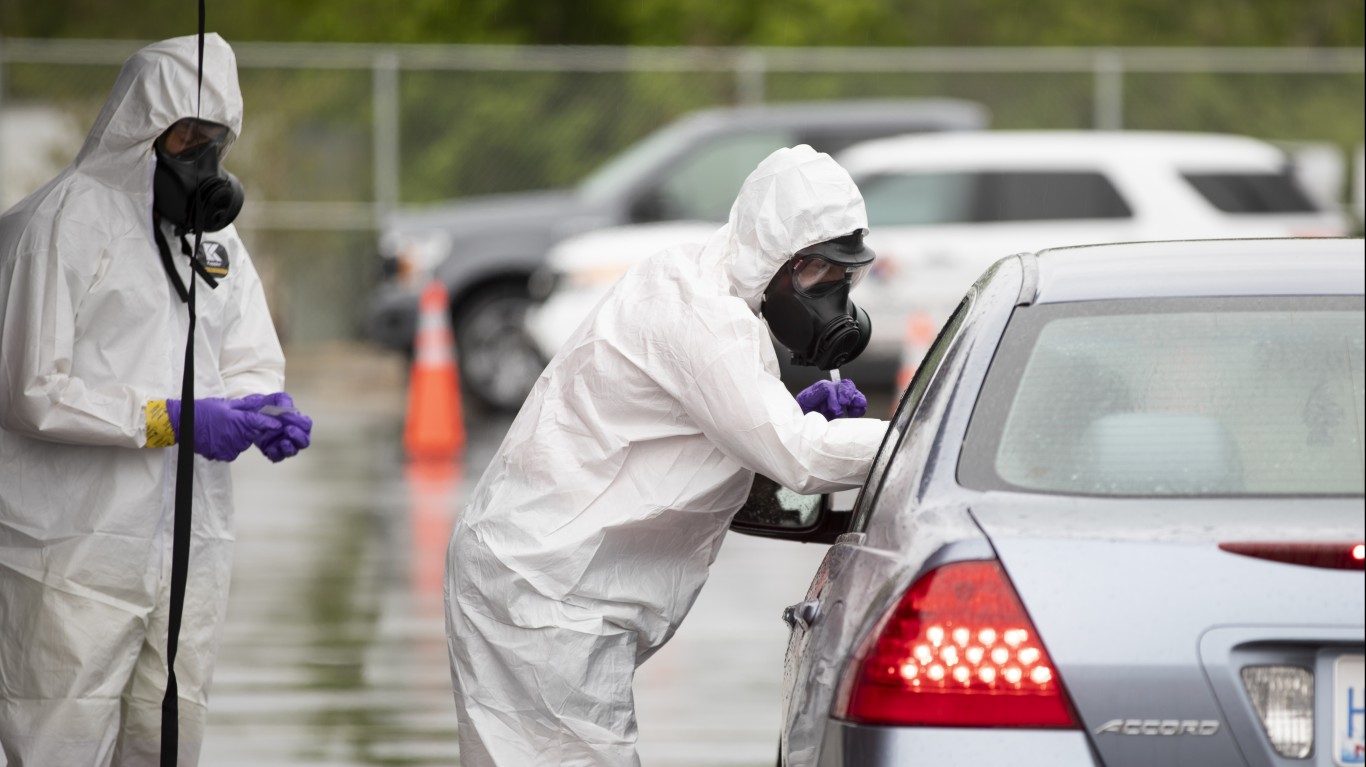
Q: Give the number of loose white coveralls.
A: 2